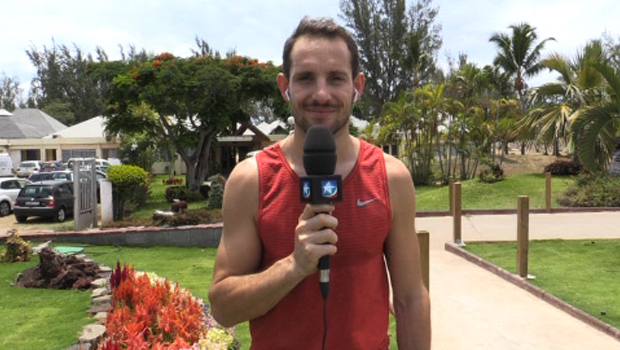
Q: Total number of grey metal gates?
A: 1